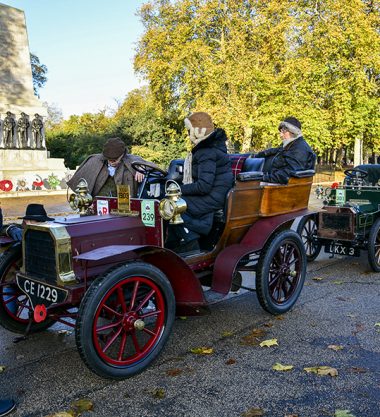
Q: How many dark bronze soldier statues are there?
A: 3